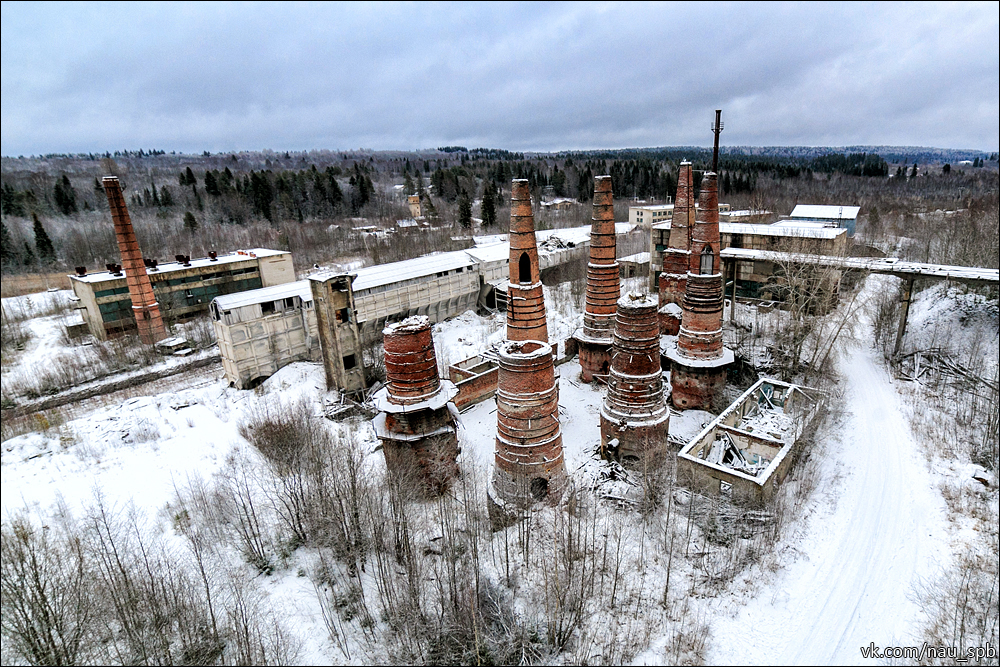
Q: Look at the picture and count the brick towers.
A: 8